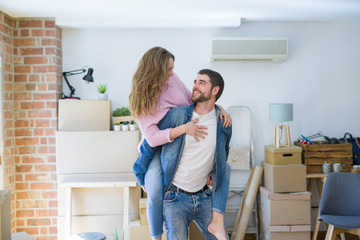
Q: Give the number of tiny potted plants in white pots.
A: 3